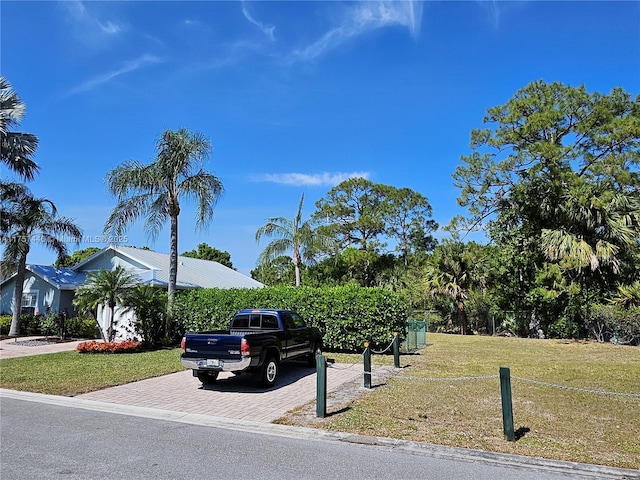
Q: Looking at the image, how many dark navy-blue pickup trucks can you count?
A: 1